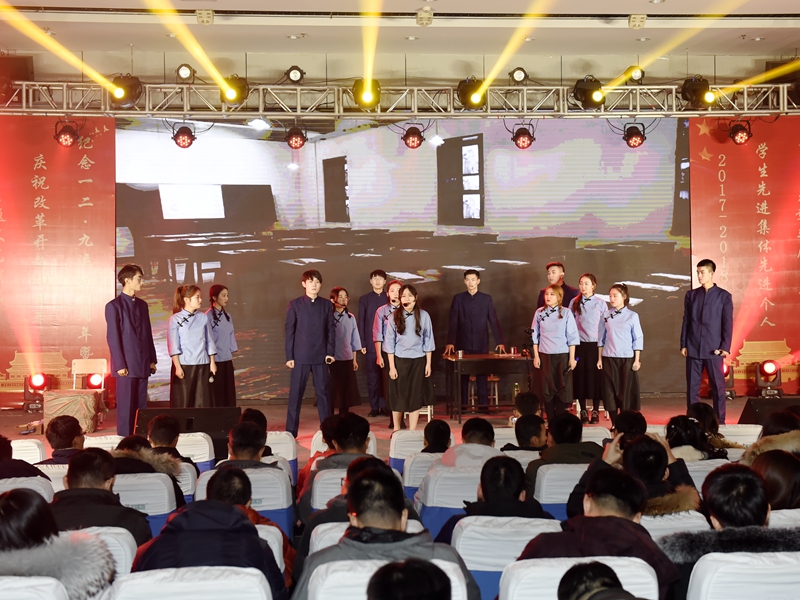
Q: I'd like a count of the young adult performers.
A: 14